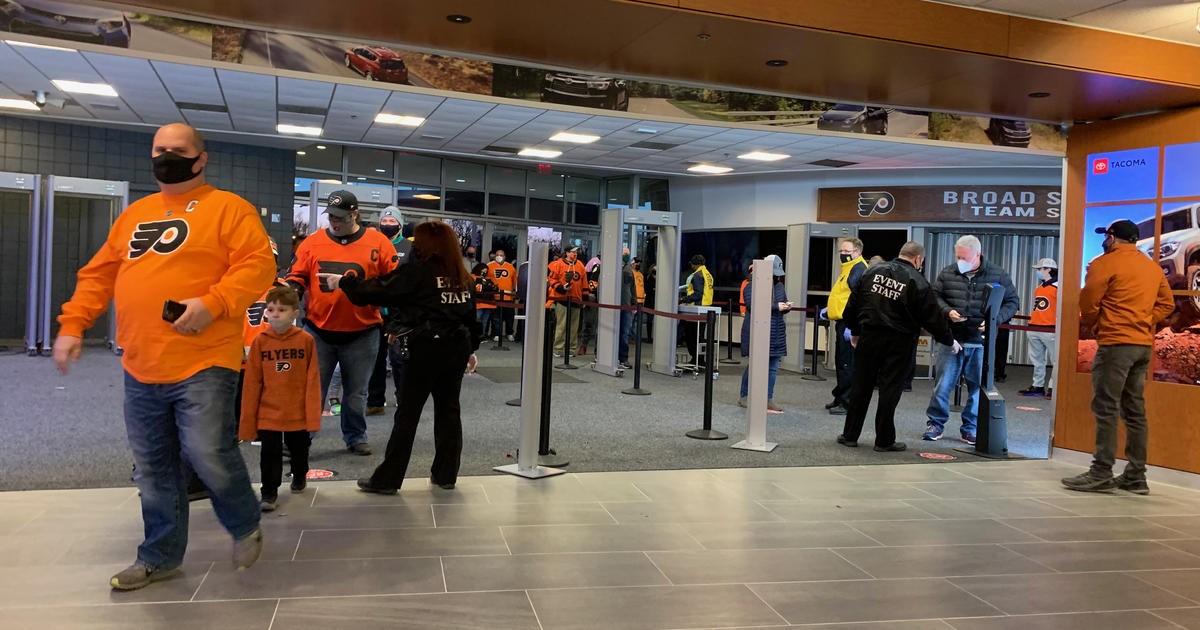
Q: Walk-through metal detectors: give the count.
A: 5